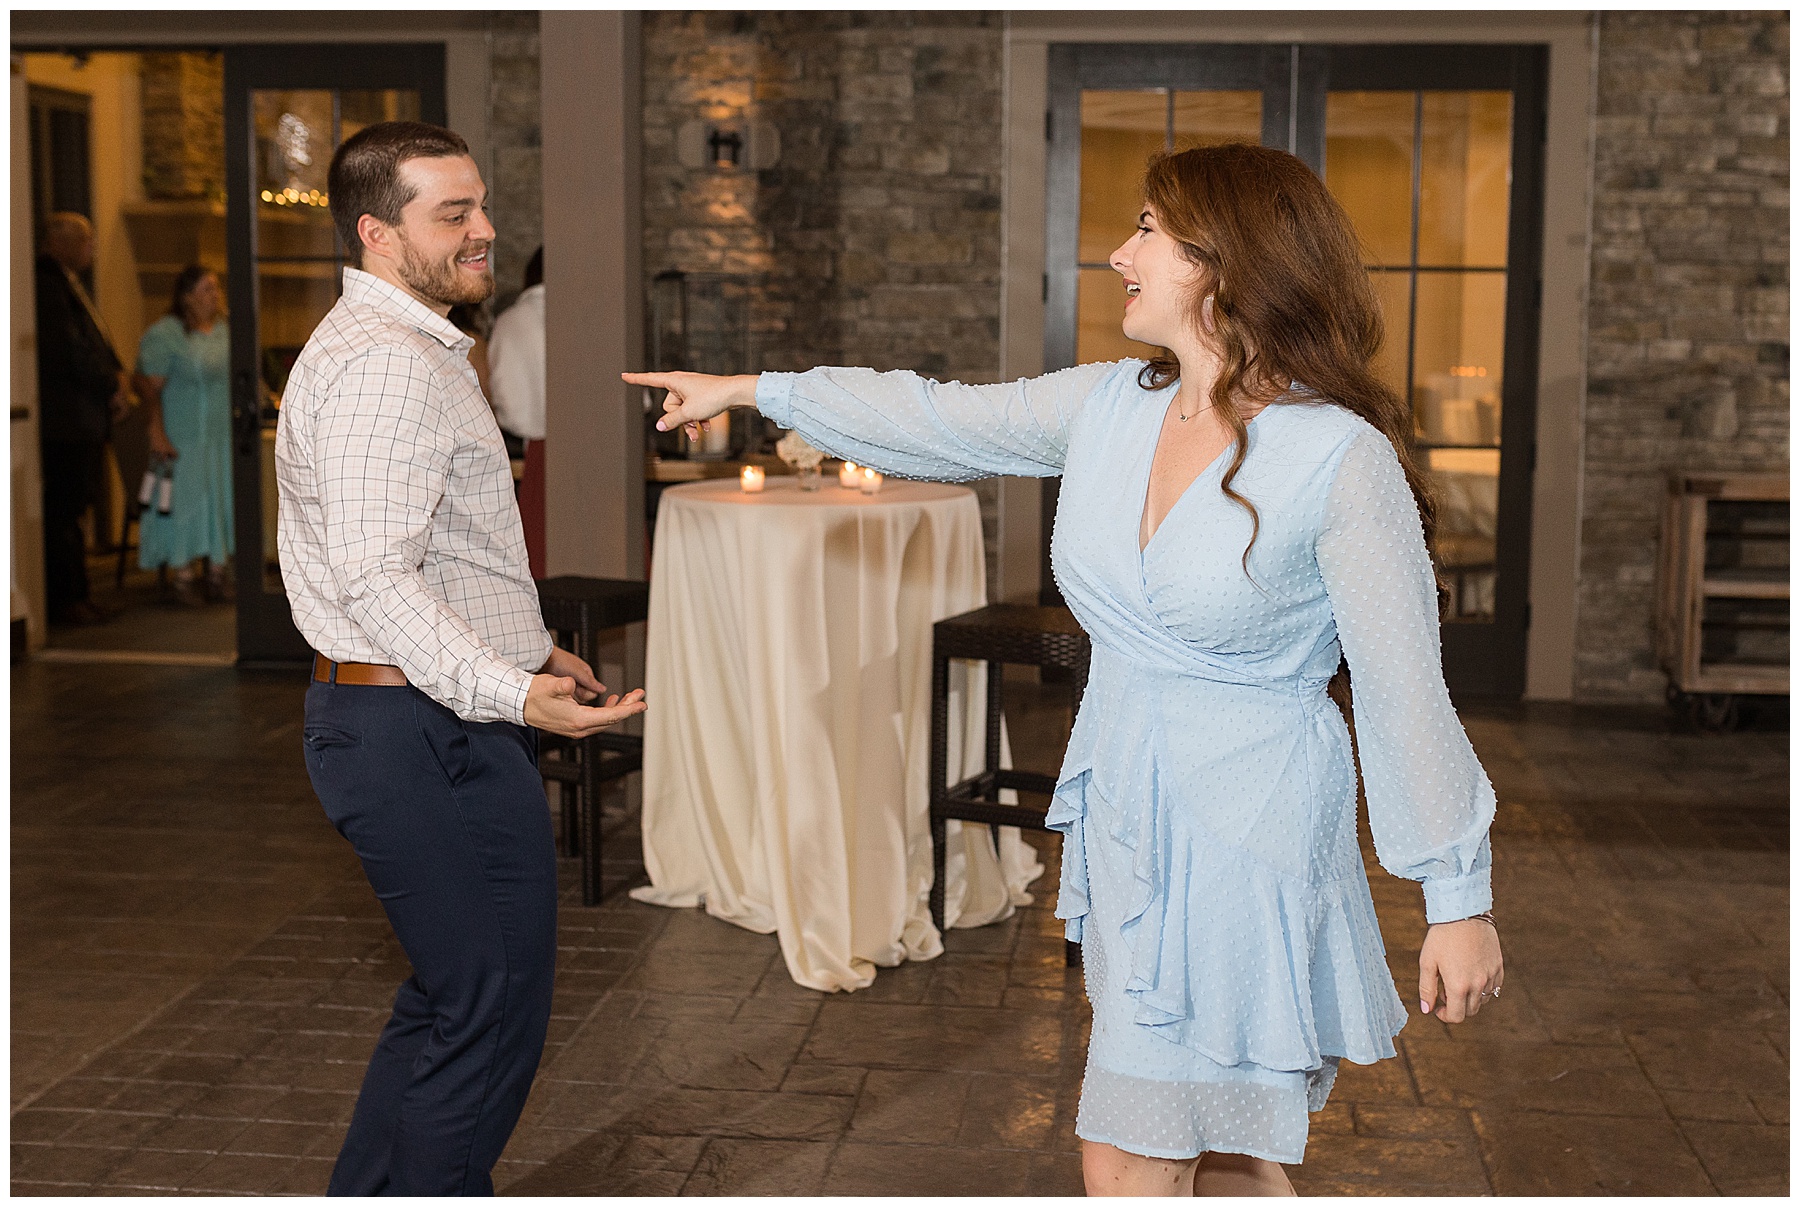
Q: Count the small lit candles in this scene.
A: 3